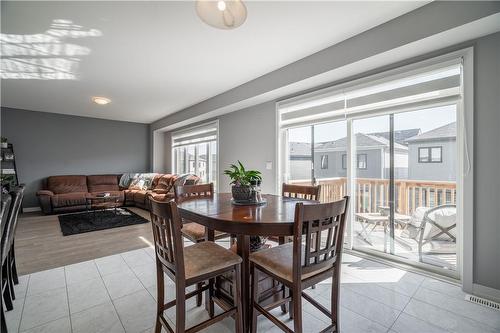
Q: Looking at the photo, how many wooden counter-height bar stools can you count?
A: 4